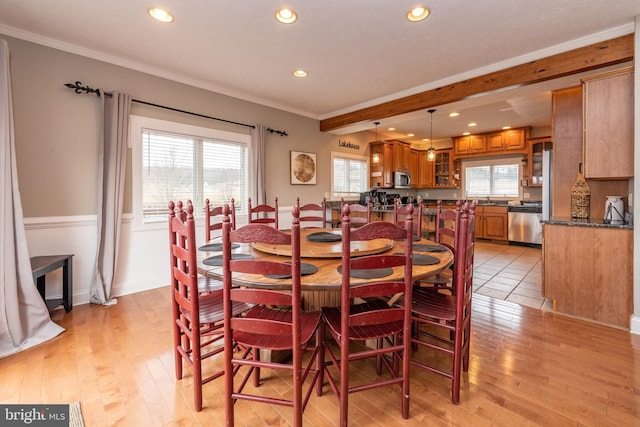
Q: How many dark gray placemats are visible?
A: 8